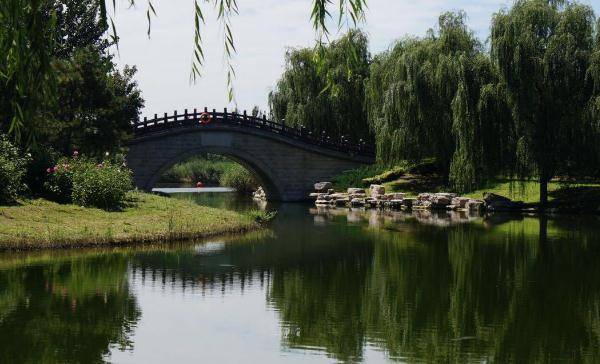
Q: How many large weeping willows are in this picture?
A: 3